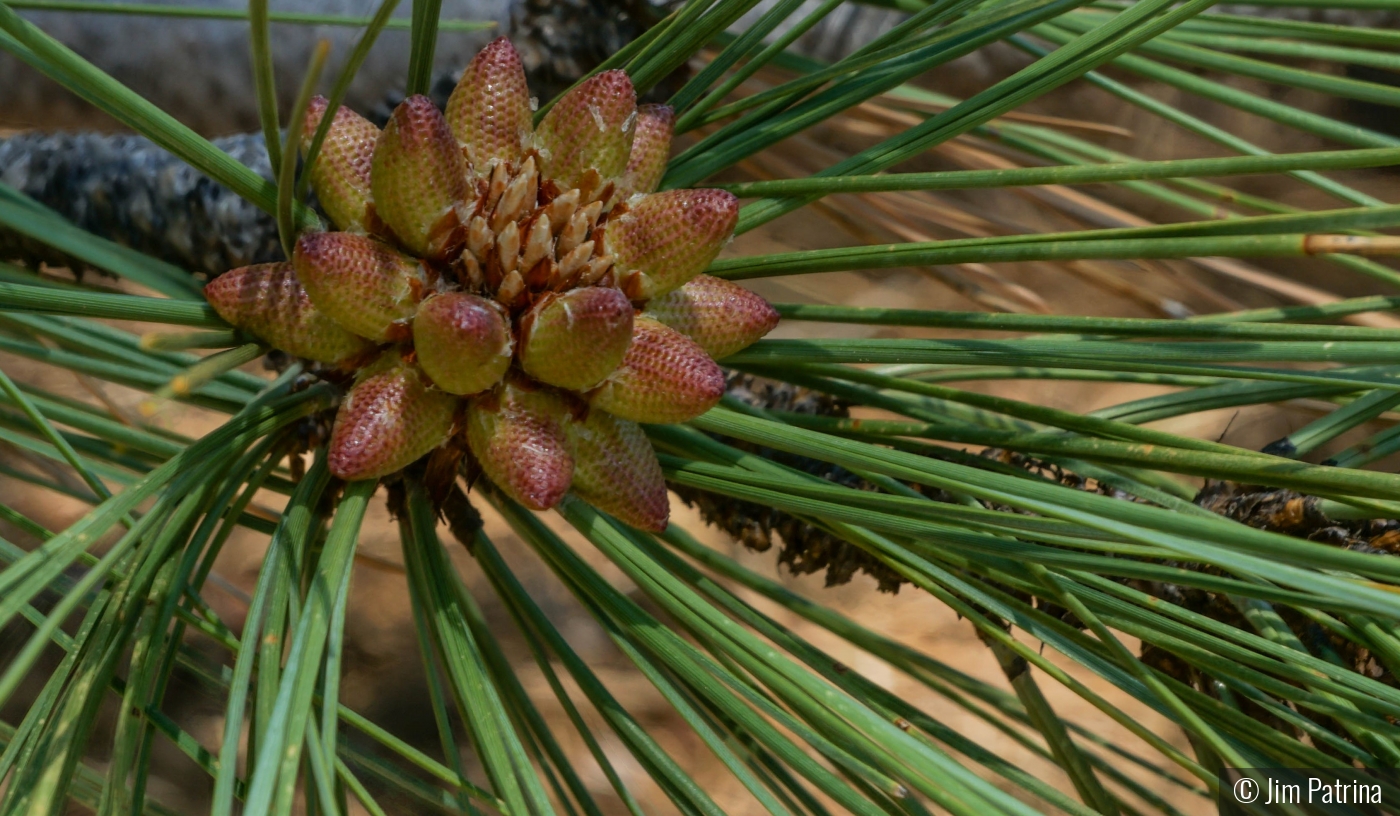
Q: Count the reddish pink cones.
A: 15